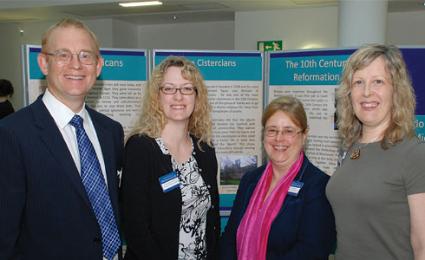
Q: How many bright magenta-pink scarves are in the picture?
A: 1